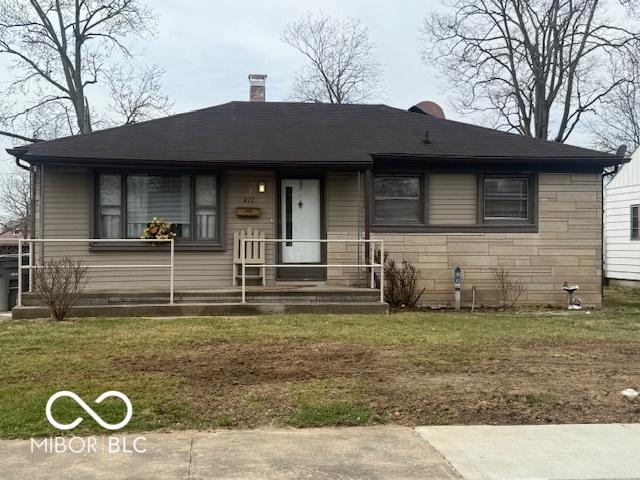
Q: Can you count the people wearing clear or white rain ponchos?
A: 0